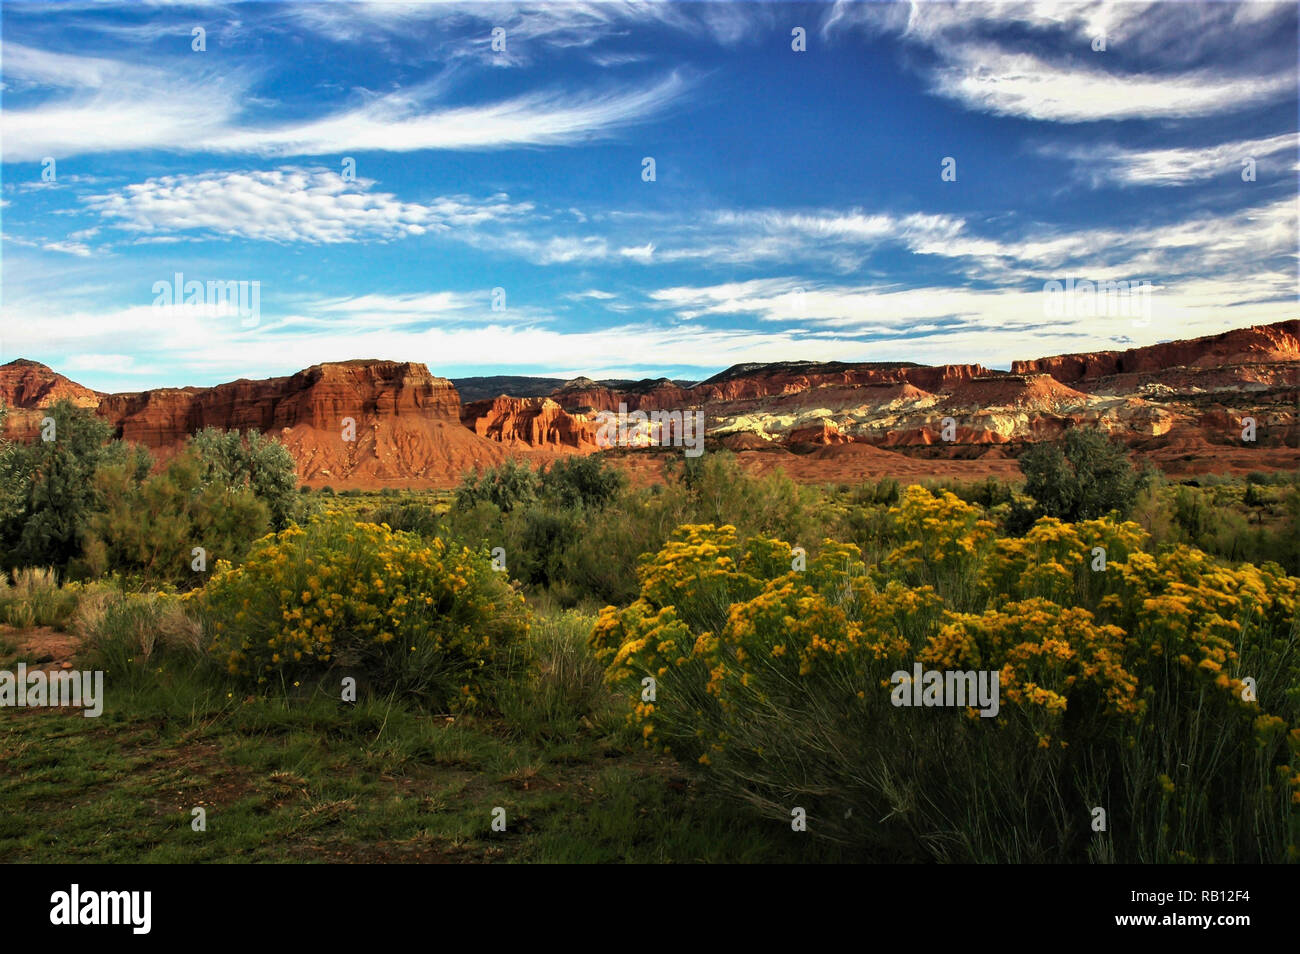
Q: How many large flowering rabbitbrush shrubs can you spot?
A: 2